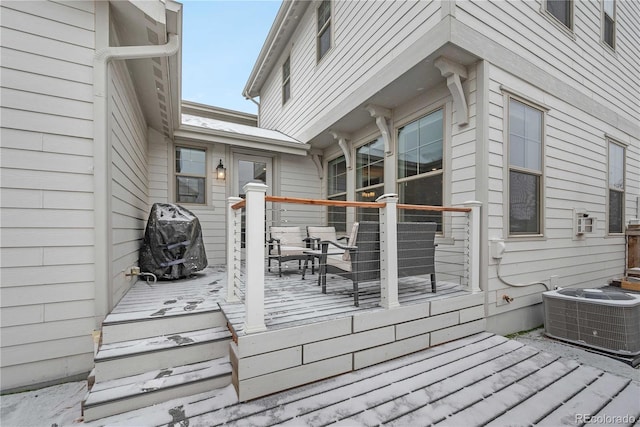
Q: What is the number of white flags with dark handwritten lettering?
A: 0